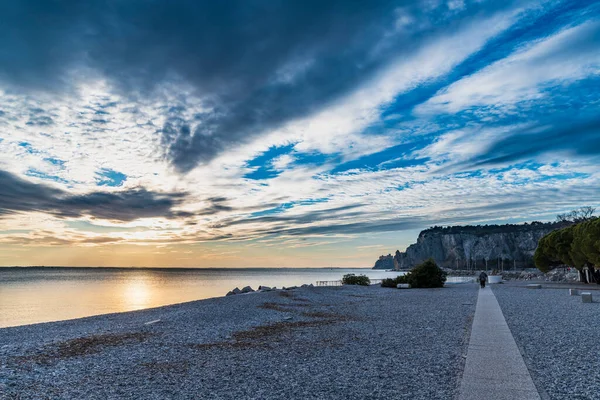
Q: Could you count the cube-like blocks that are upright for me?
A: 2